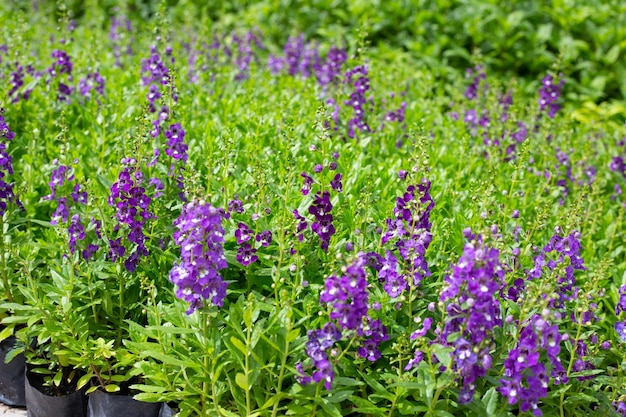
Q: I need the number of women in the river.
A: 0